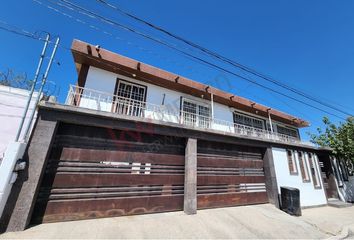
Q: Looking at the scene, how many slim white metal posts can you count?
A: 2